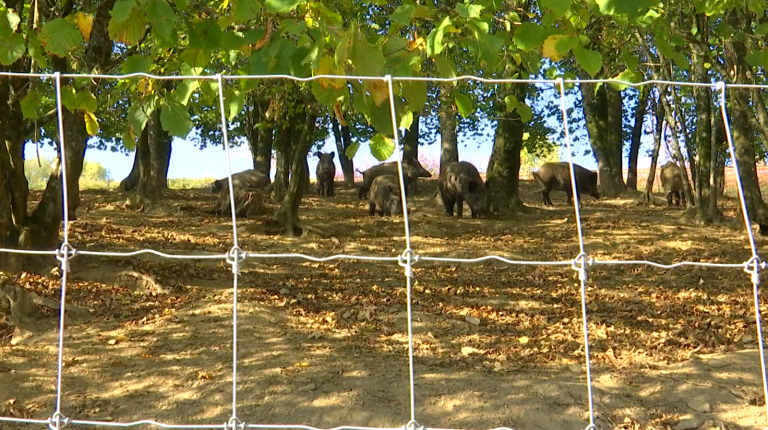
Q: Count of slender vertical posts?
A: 5